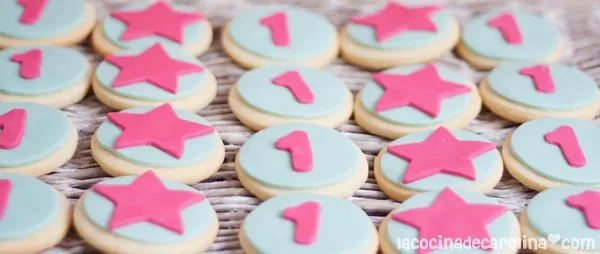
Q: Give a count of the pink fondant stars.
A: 8